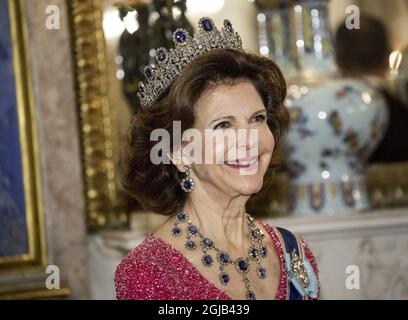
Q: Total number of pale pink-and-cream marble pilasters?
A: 1